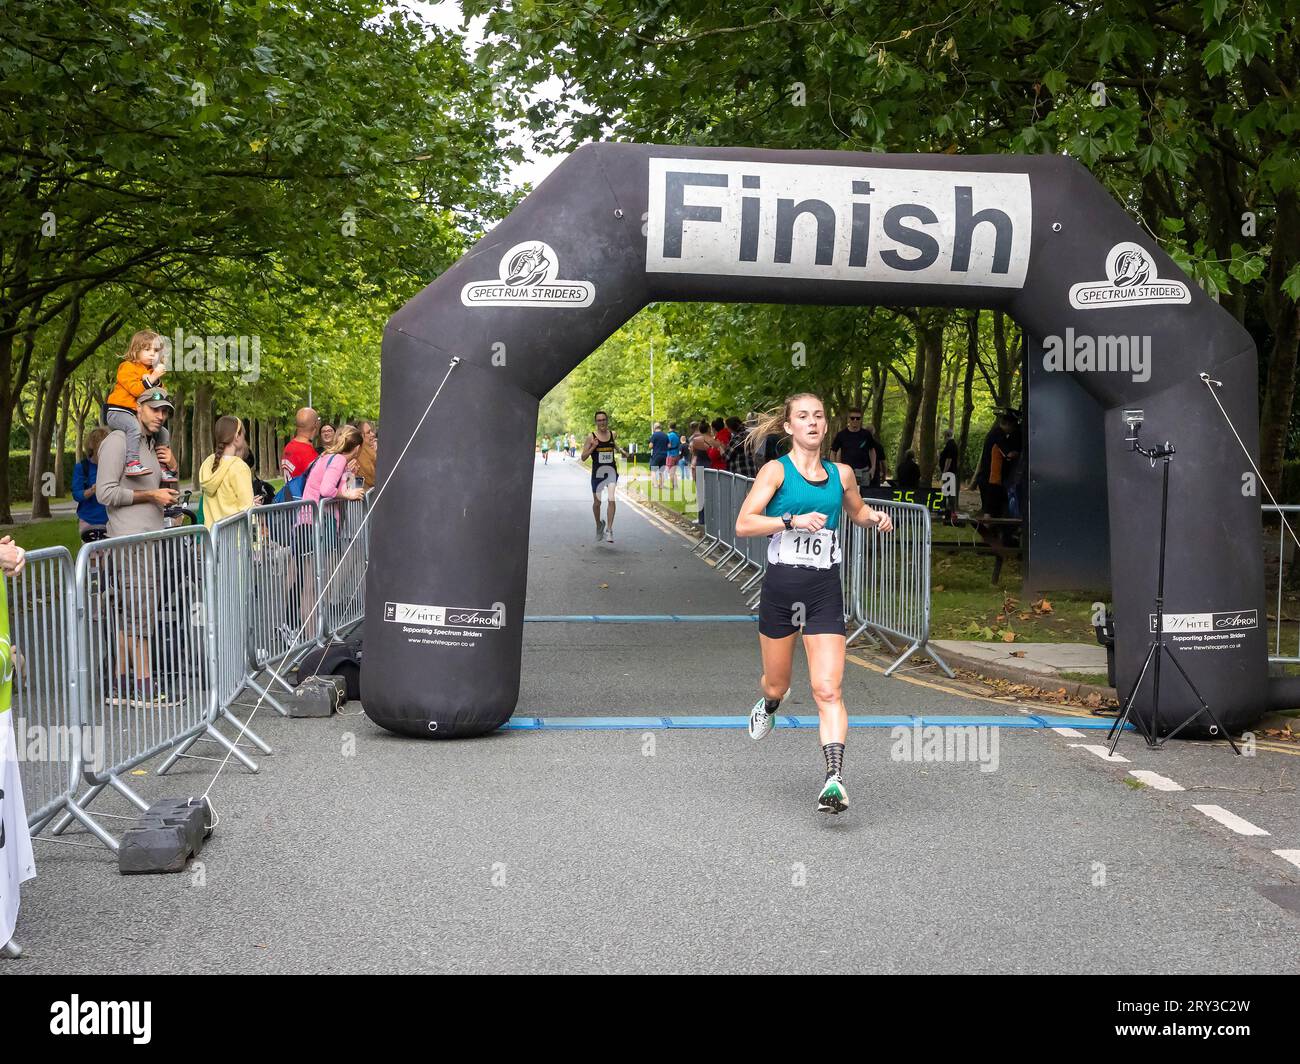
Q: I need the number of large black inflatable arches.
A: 1